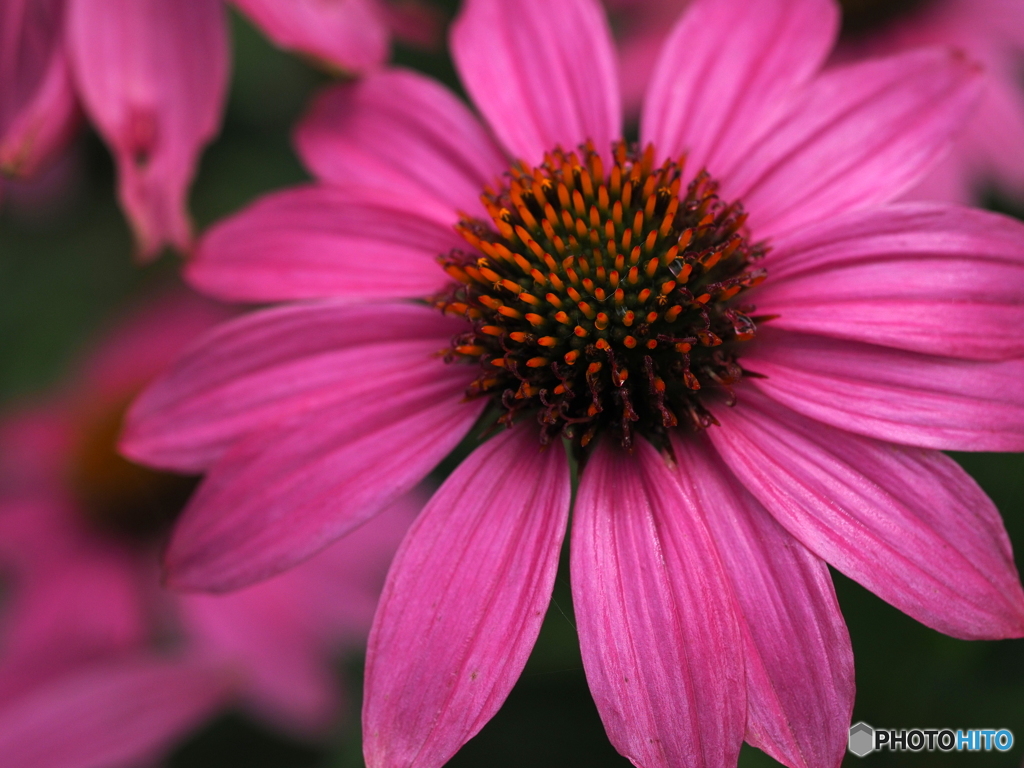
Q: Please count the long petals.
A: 13